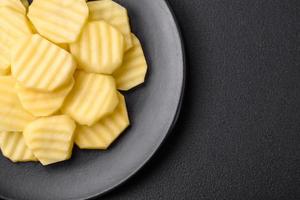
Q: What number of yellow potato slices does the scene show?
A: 13